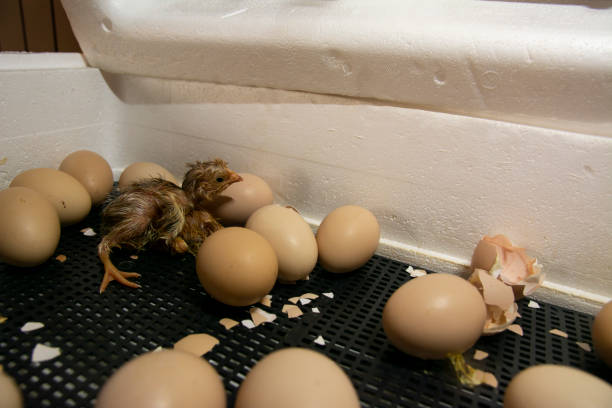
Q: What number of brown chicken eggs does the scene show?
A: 14